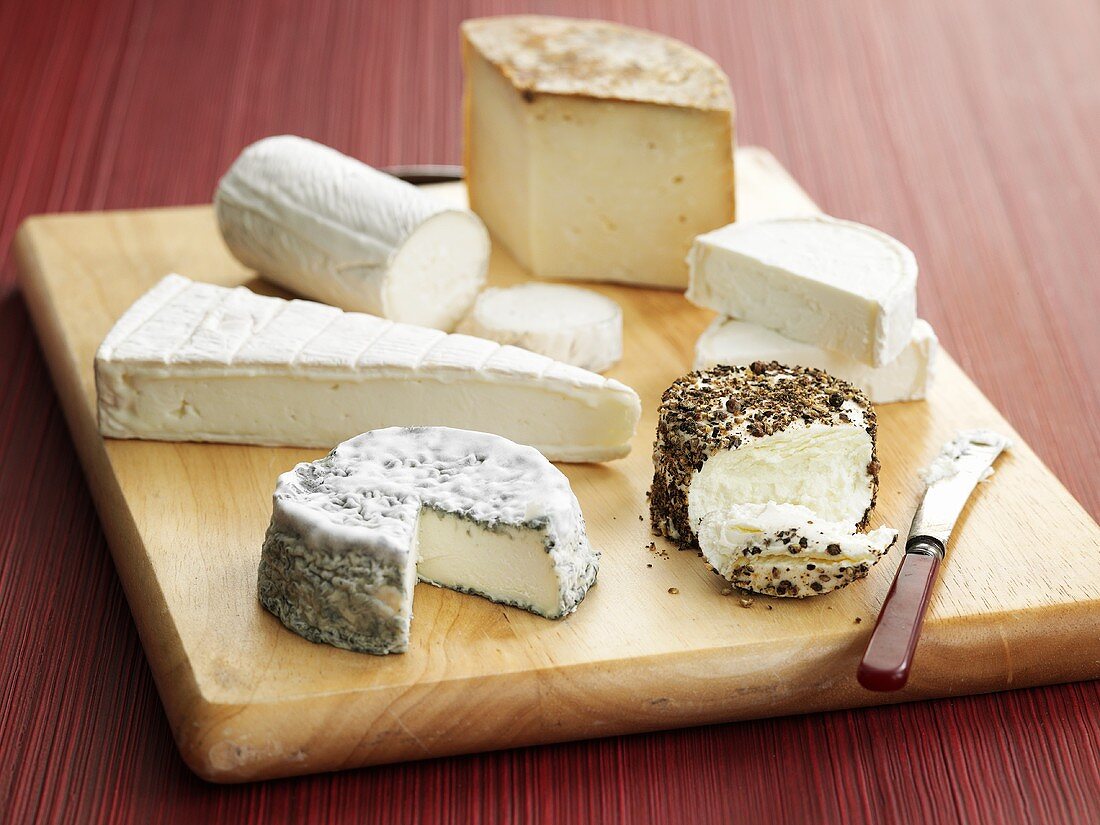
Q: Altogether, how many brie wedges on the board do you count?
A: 1